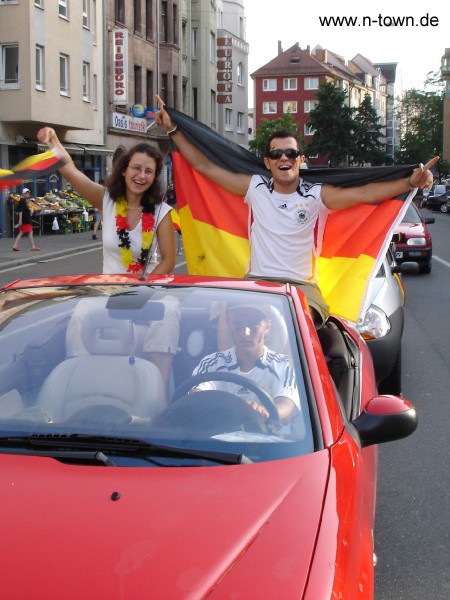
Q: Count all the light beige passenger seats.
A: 1